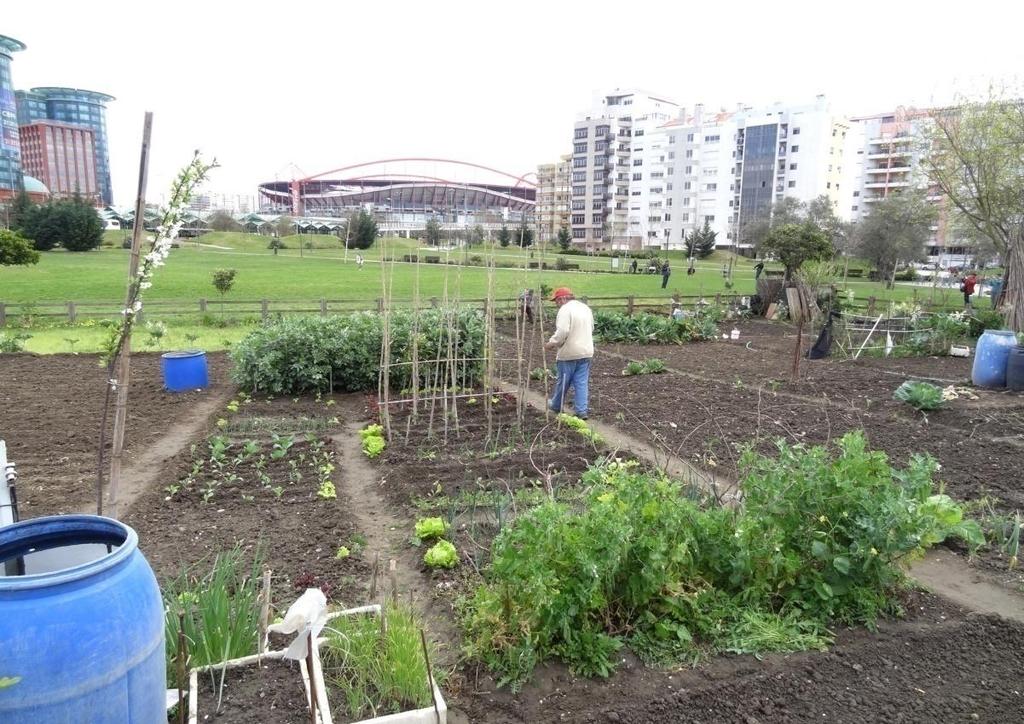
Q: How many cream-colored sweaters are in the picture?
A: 1